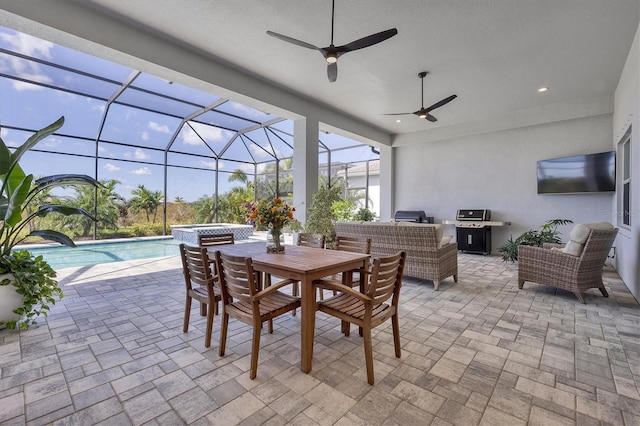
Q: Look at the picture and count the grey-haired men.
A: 0